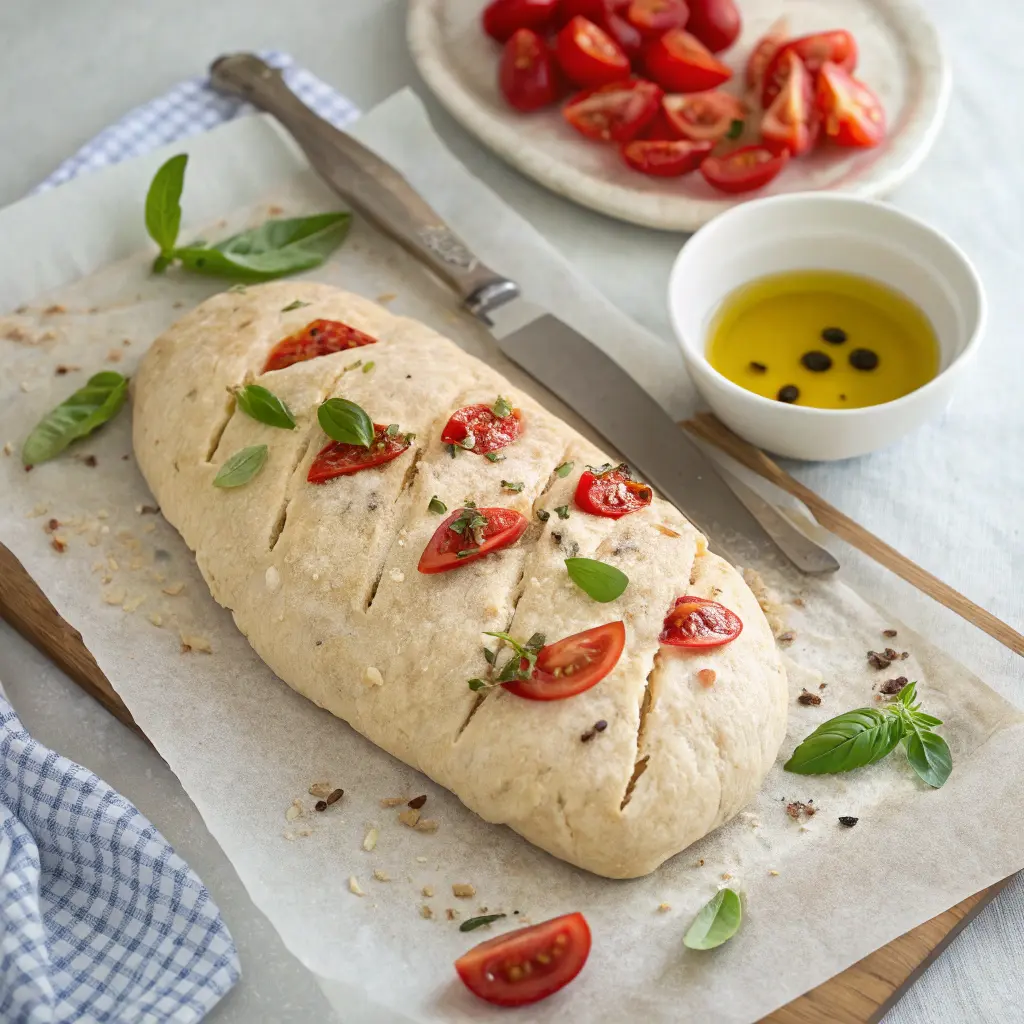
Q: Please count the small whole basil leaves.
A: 5